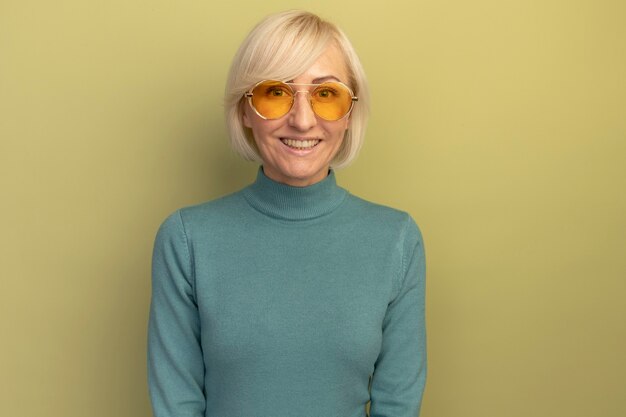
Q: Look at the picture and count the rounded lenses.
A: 2